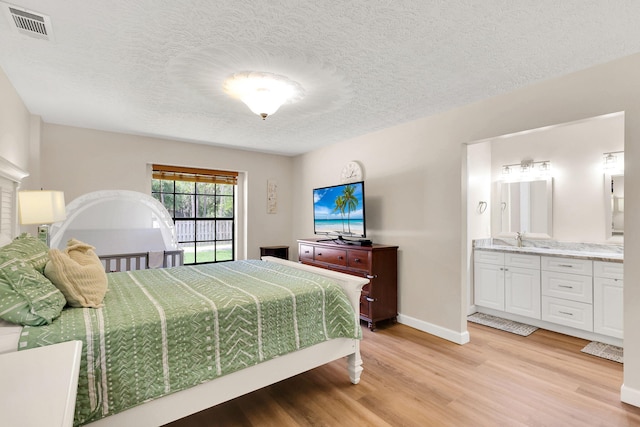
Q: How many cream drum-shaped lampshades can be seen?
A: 1